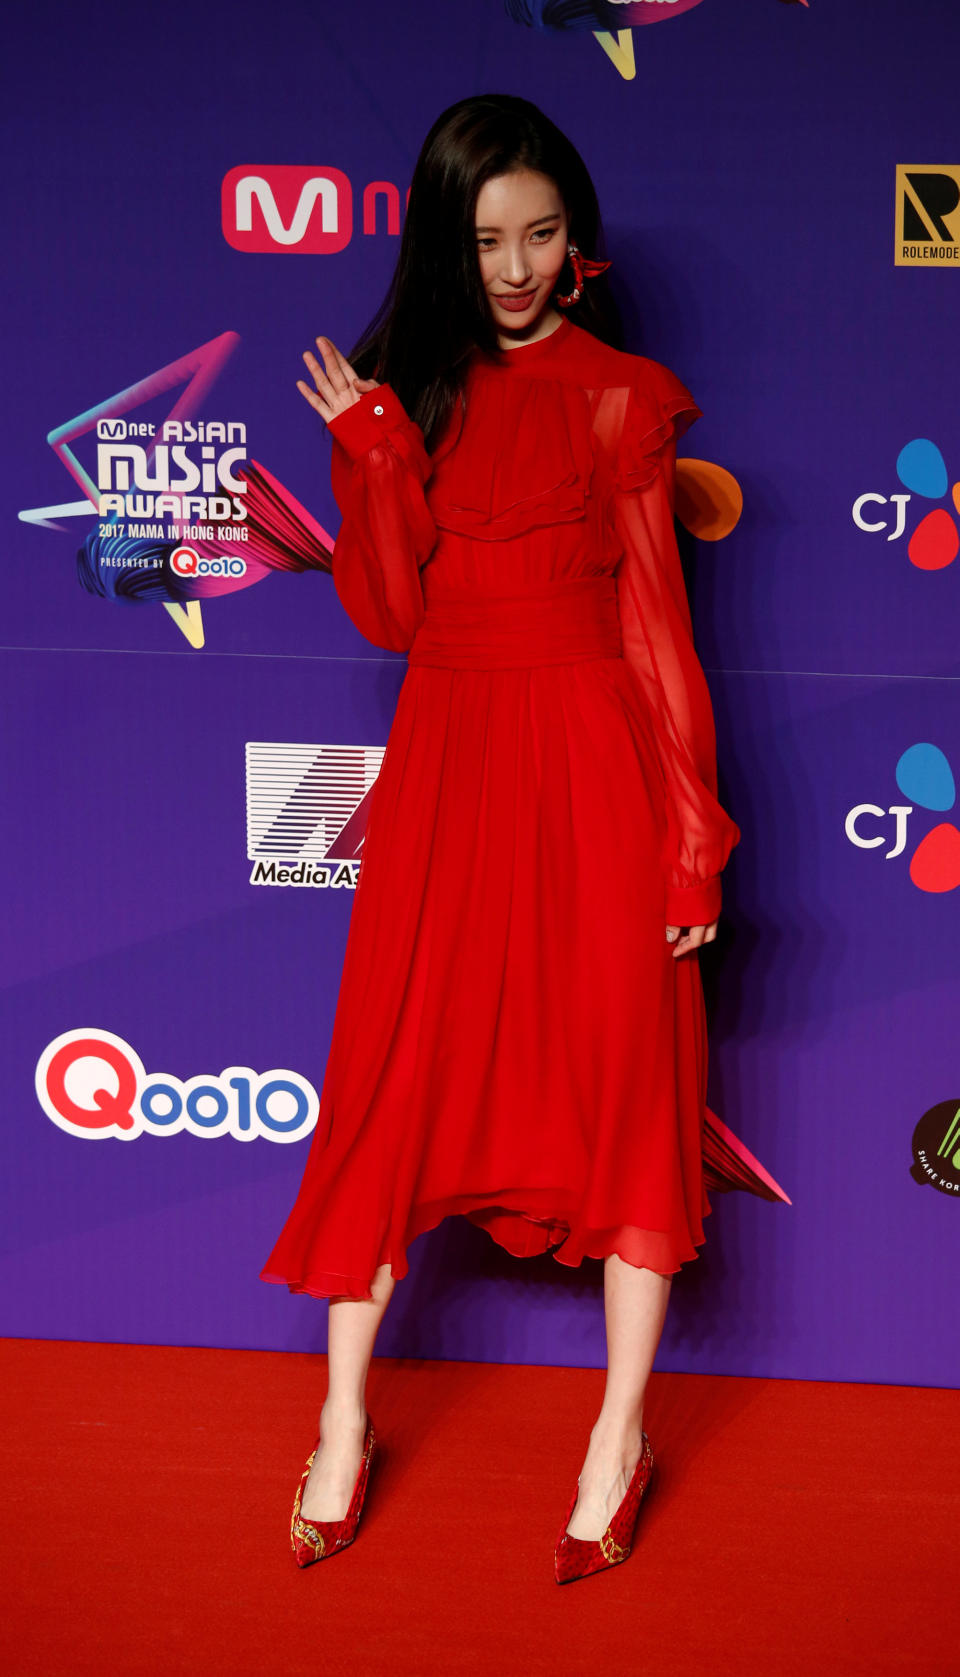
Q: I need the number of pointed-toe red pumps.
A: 2